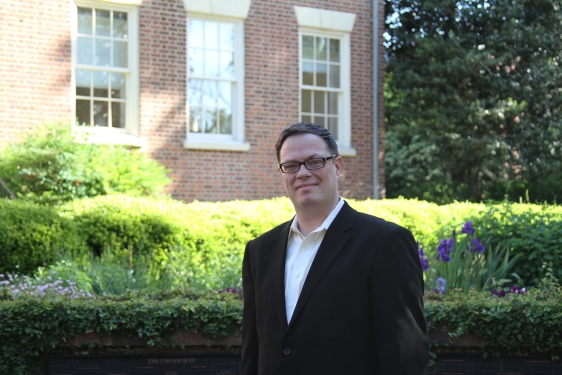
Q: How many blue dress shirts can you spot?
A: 0